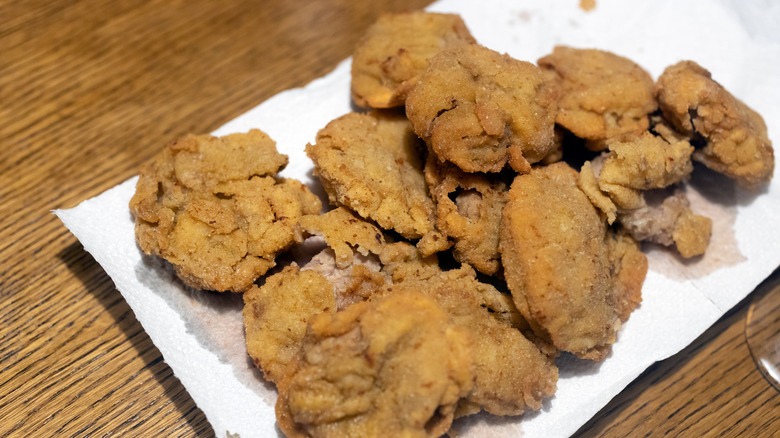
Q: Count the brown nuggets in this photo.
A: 12